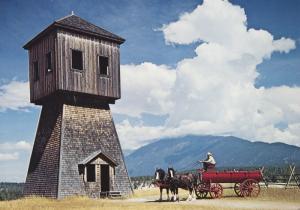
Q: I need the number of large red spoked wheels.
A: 4